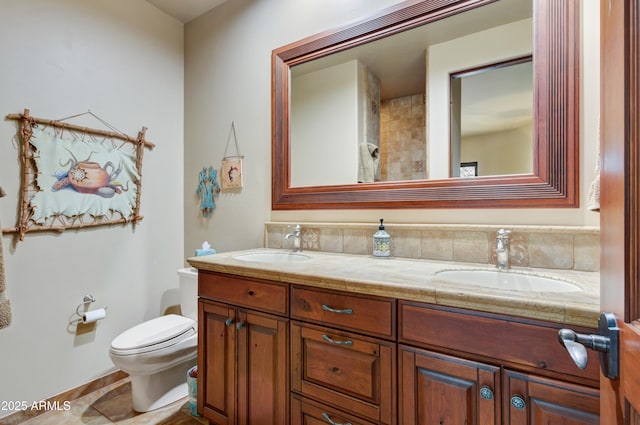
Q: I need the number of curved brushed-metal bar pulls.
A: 3